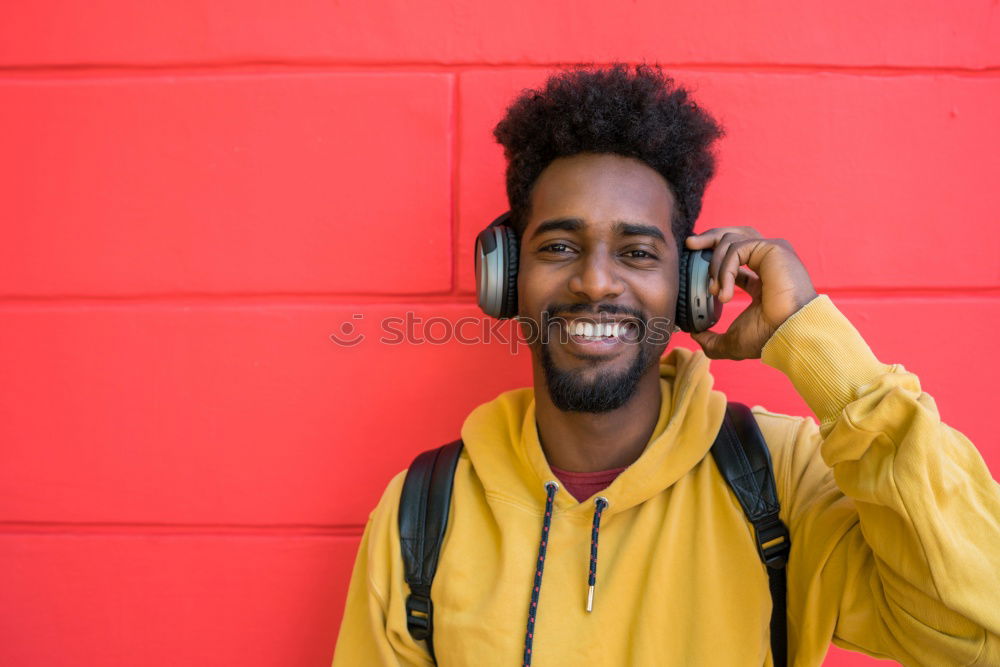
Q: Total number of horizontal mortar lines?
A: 3